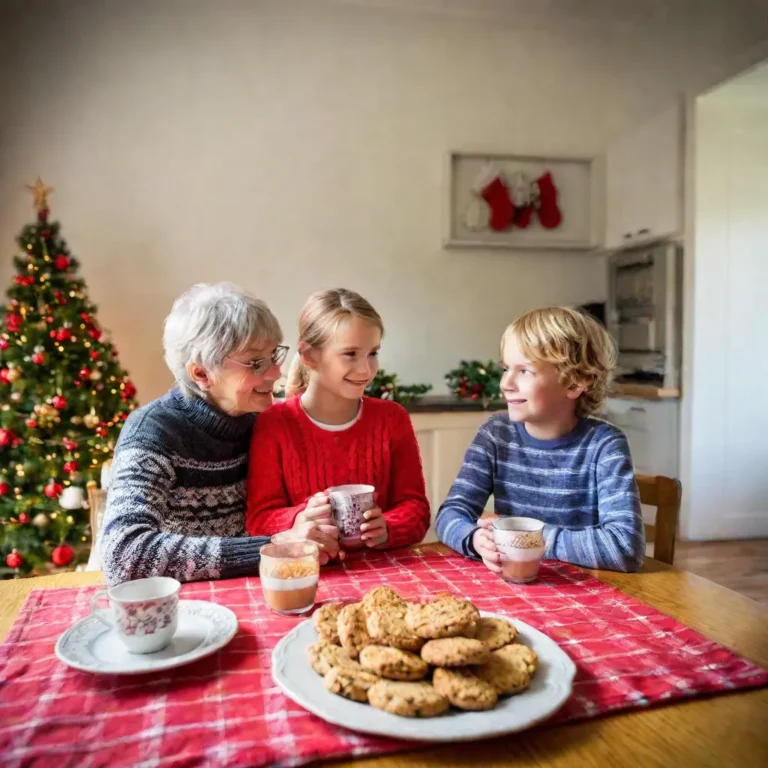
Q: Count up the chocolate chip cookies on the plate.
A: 13